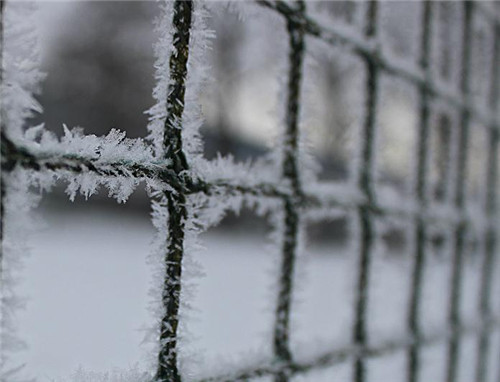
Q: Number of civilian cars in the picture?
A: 0